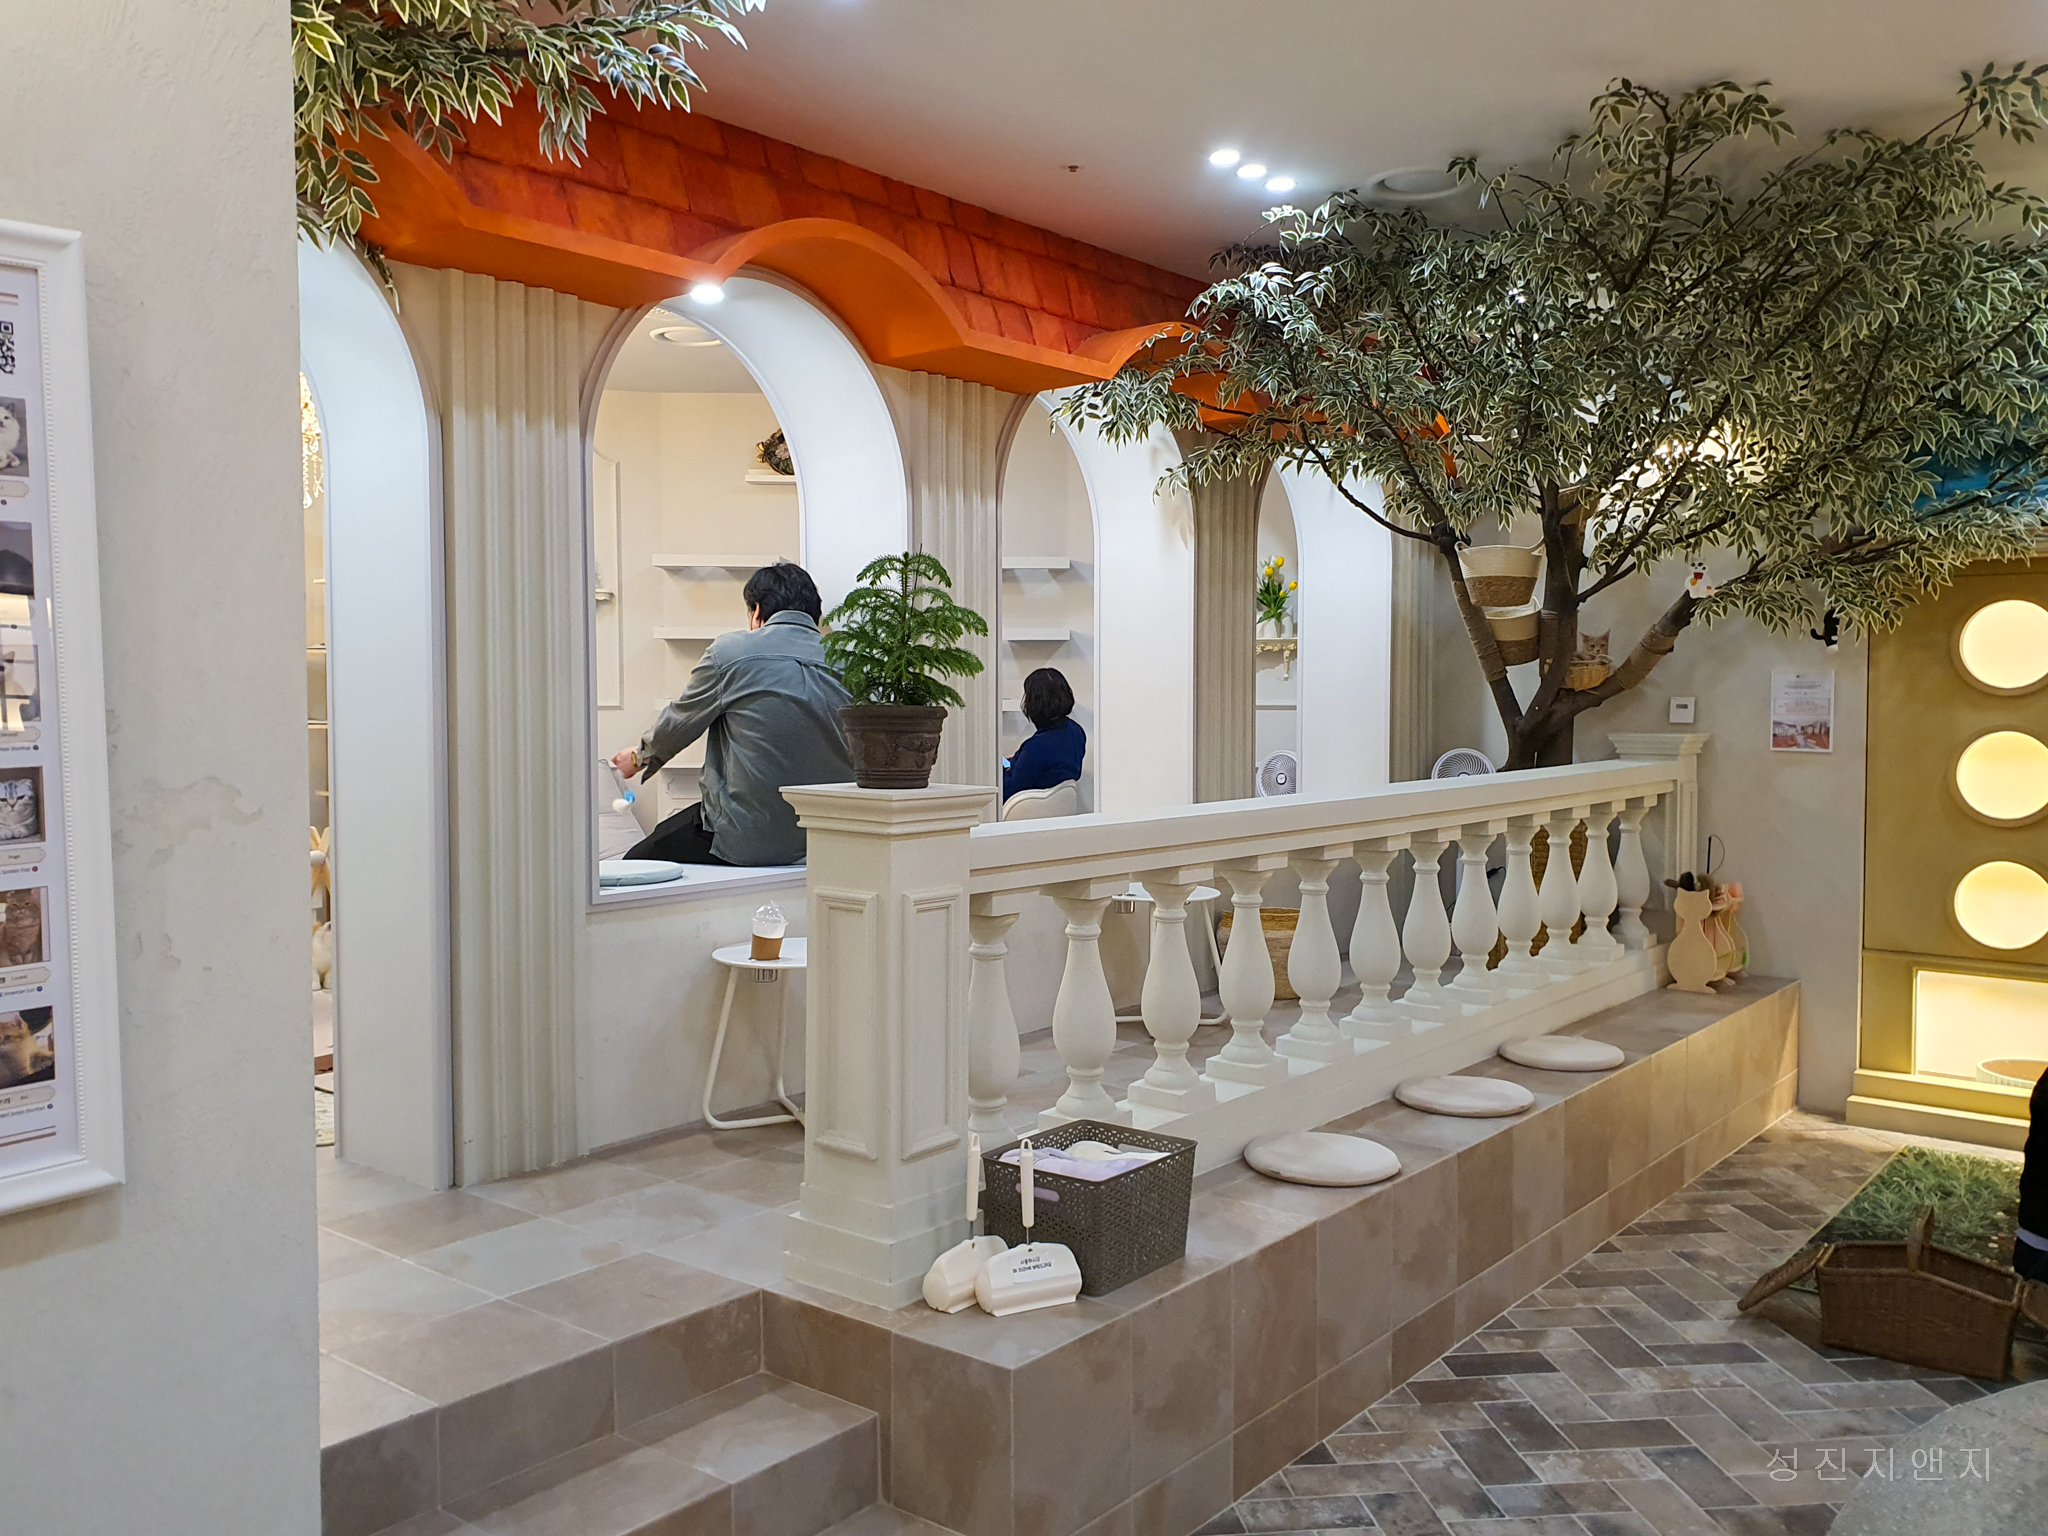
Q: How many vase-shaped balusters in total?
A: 12